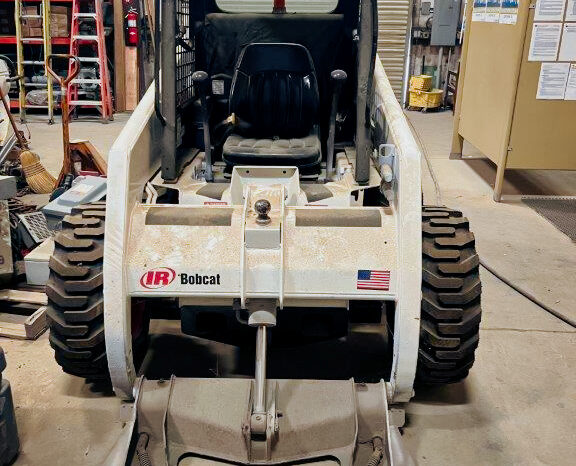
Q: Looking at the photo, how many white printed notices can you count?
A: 6